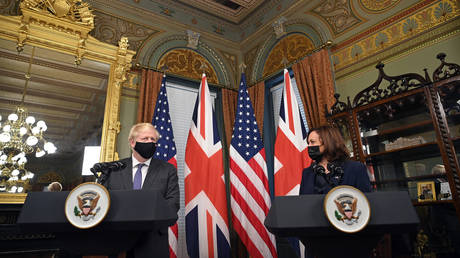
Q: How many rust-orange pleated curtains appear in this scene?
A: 4